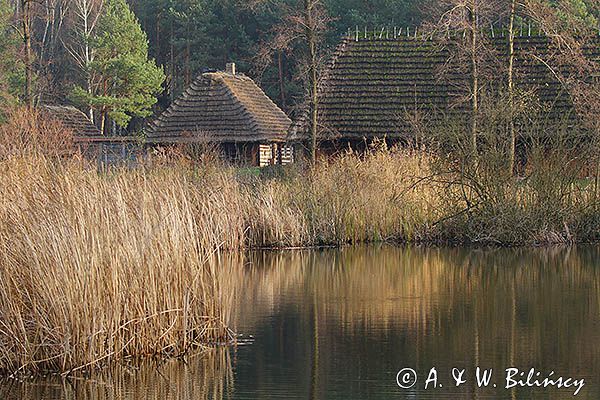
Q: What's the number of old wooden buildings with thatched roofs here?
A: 3